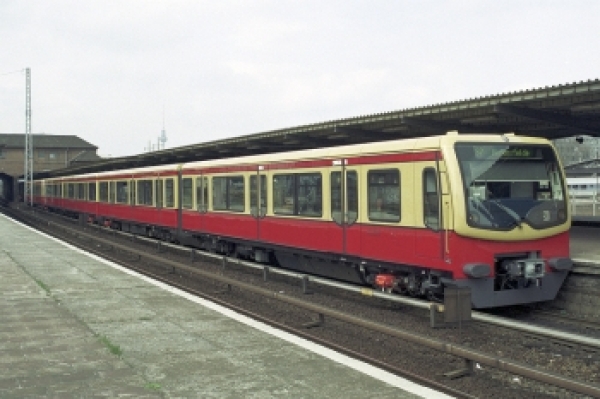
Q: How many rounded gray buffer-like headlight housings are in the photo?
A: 2